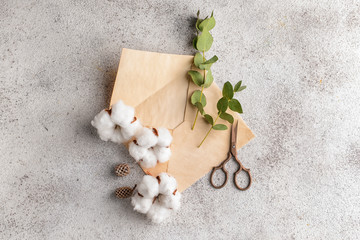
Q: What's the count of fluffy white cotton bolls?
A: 3